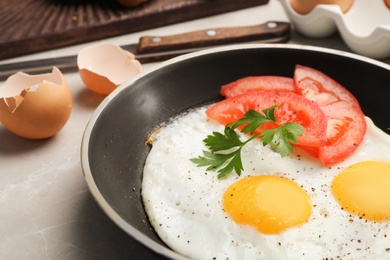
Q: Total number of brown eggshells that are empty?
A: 2